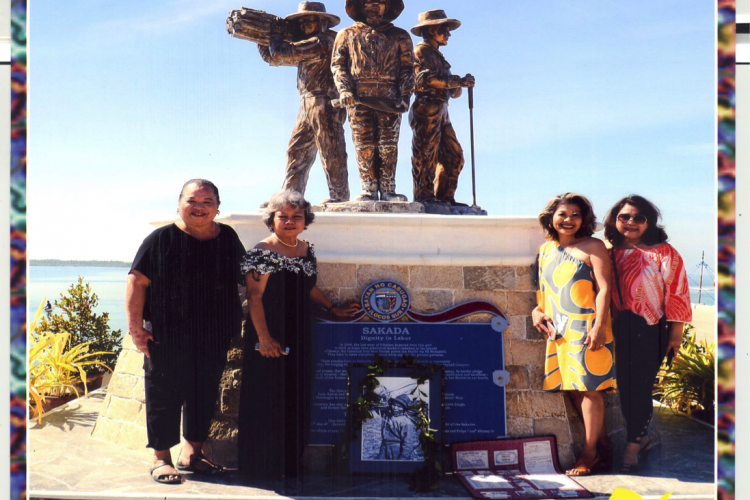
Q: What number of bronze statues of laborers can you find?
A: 3